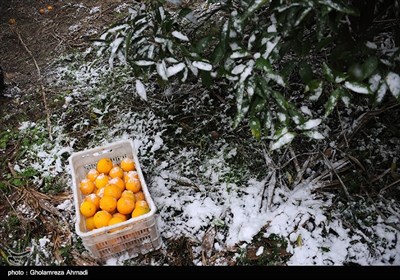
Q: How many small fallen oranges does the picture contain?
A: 3